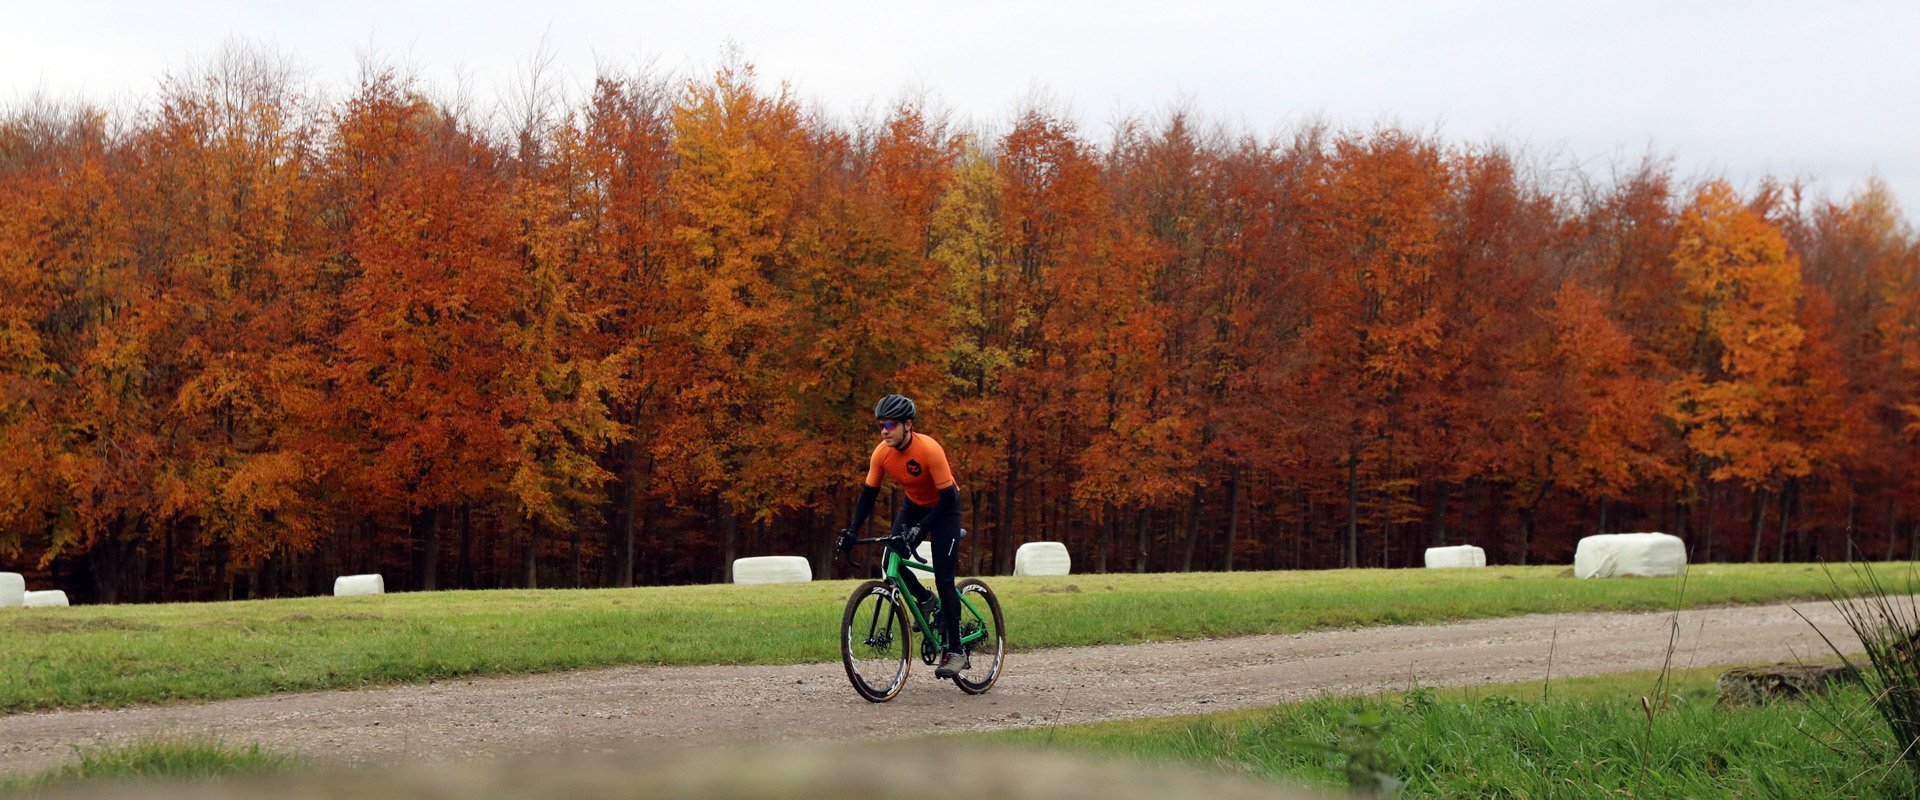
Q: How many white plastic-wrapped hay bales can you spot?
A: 8